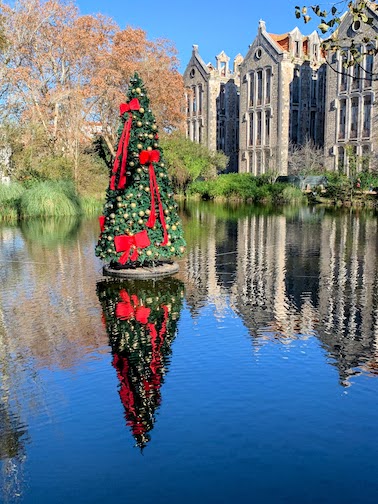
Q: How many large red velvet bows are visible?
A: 3